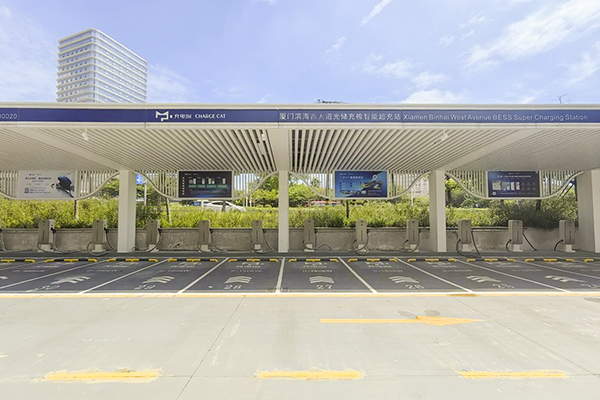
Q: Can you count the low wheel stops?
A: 11